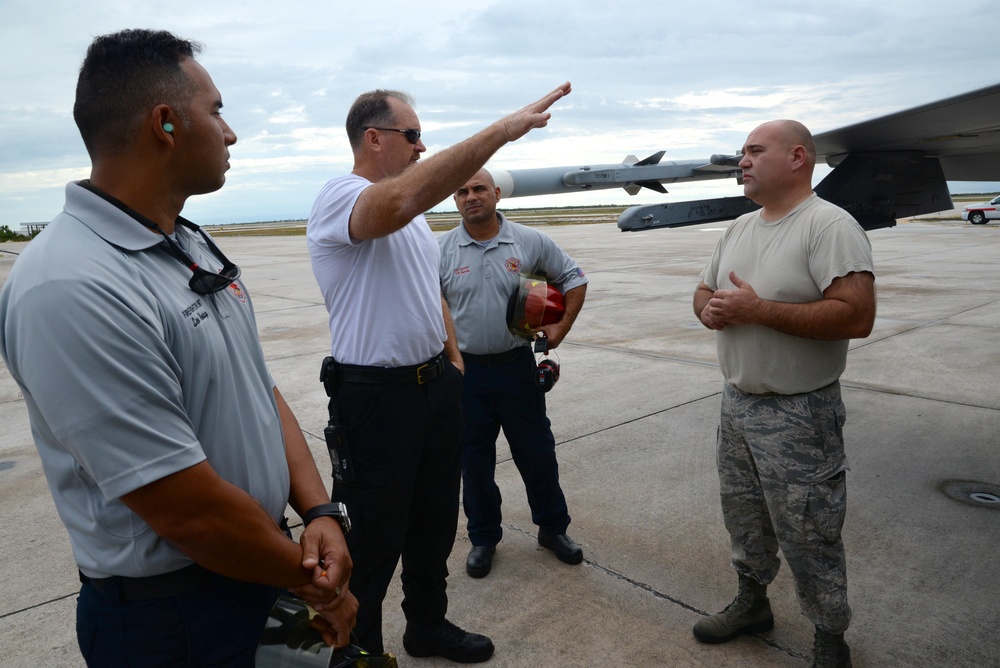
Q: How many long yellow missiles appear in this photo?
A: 0